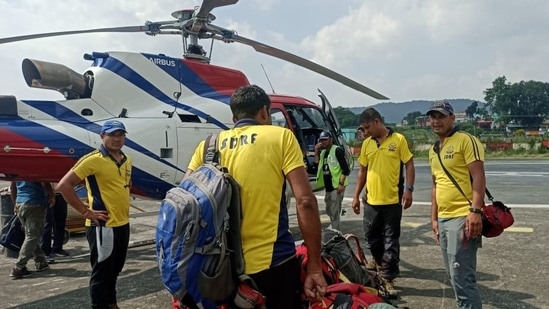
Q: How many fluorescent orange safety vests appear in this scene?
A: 0